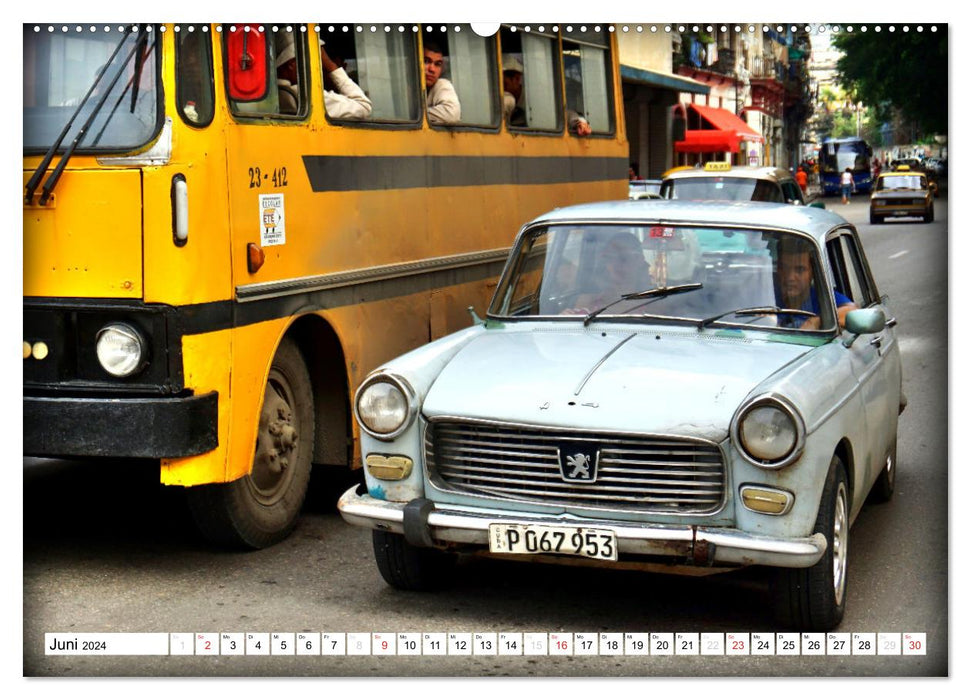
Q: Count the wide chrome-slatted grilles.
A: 1